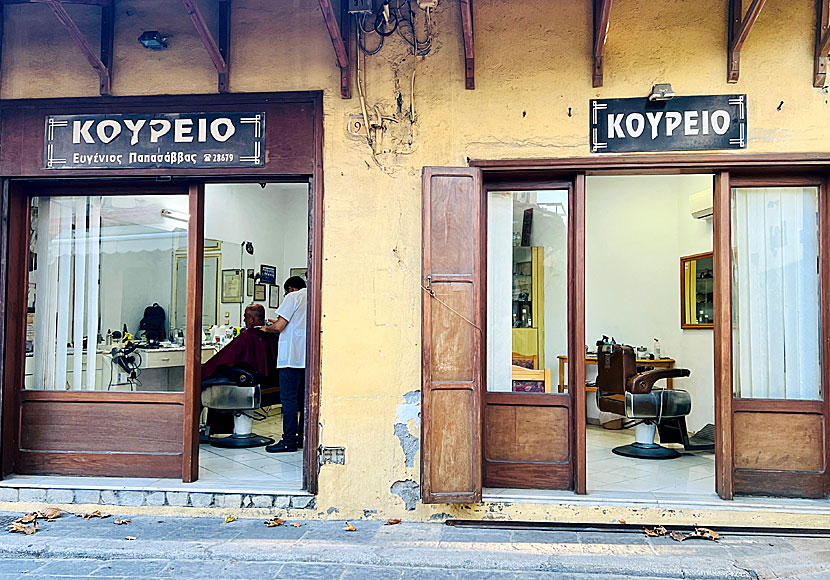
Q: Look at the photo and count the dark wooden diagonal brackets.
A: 7